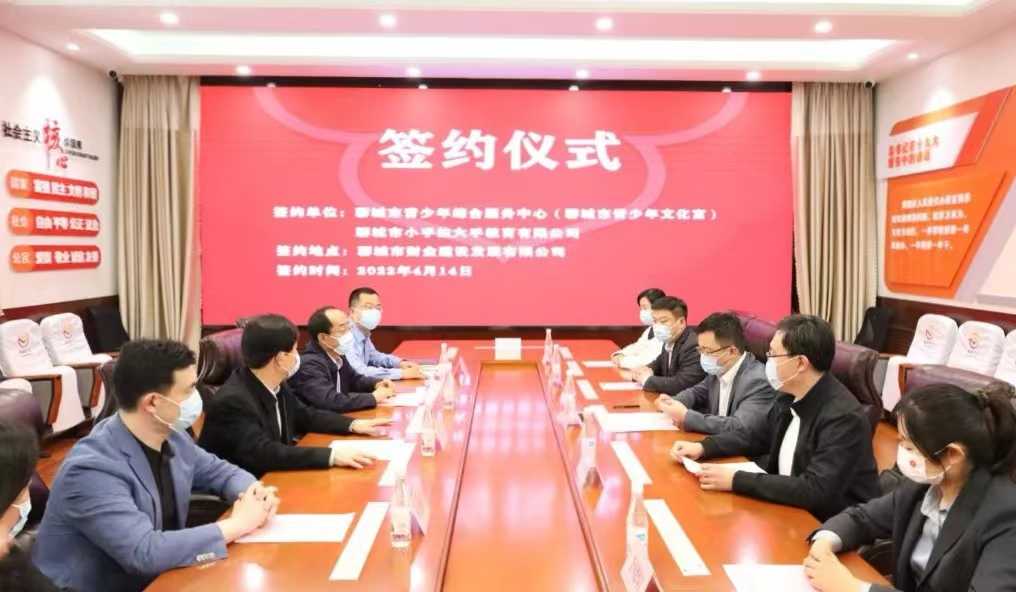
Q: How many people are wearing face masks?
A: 10